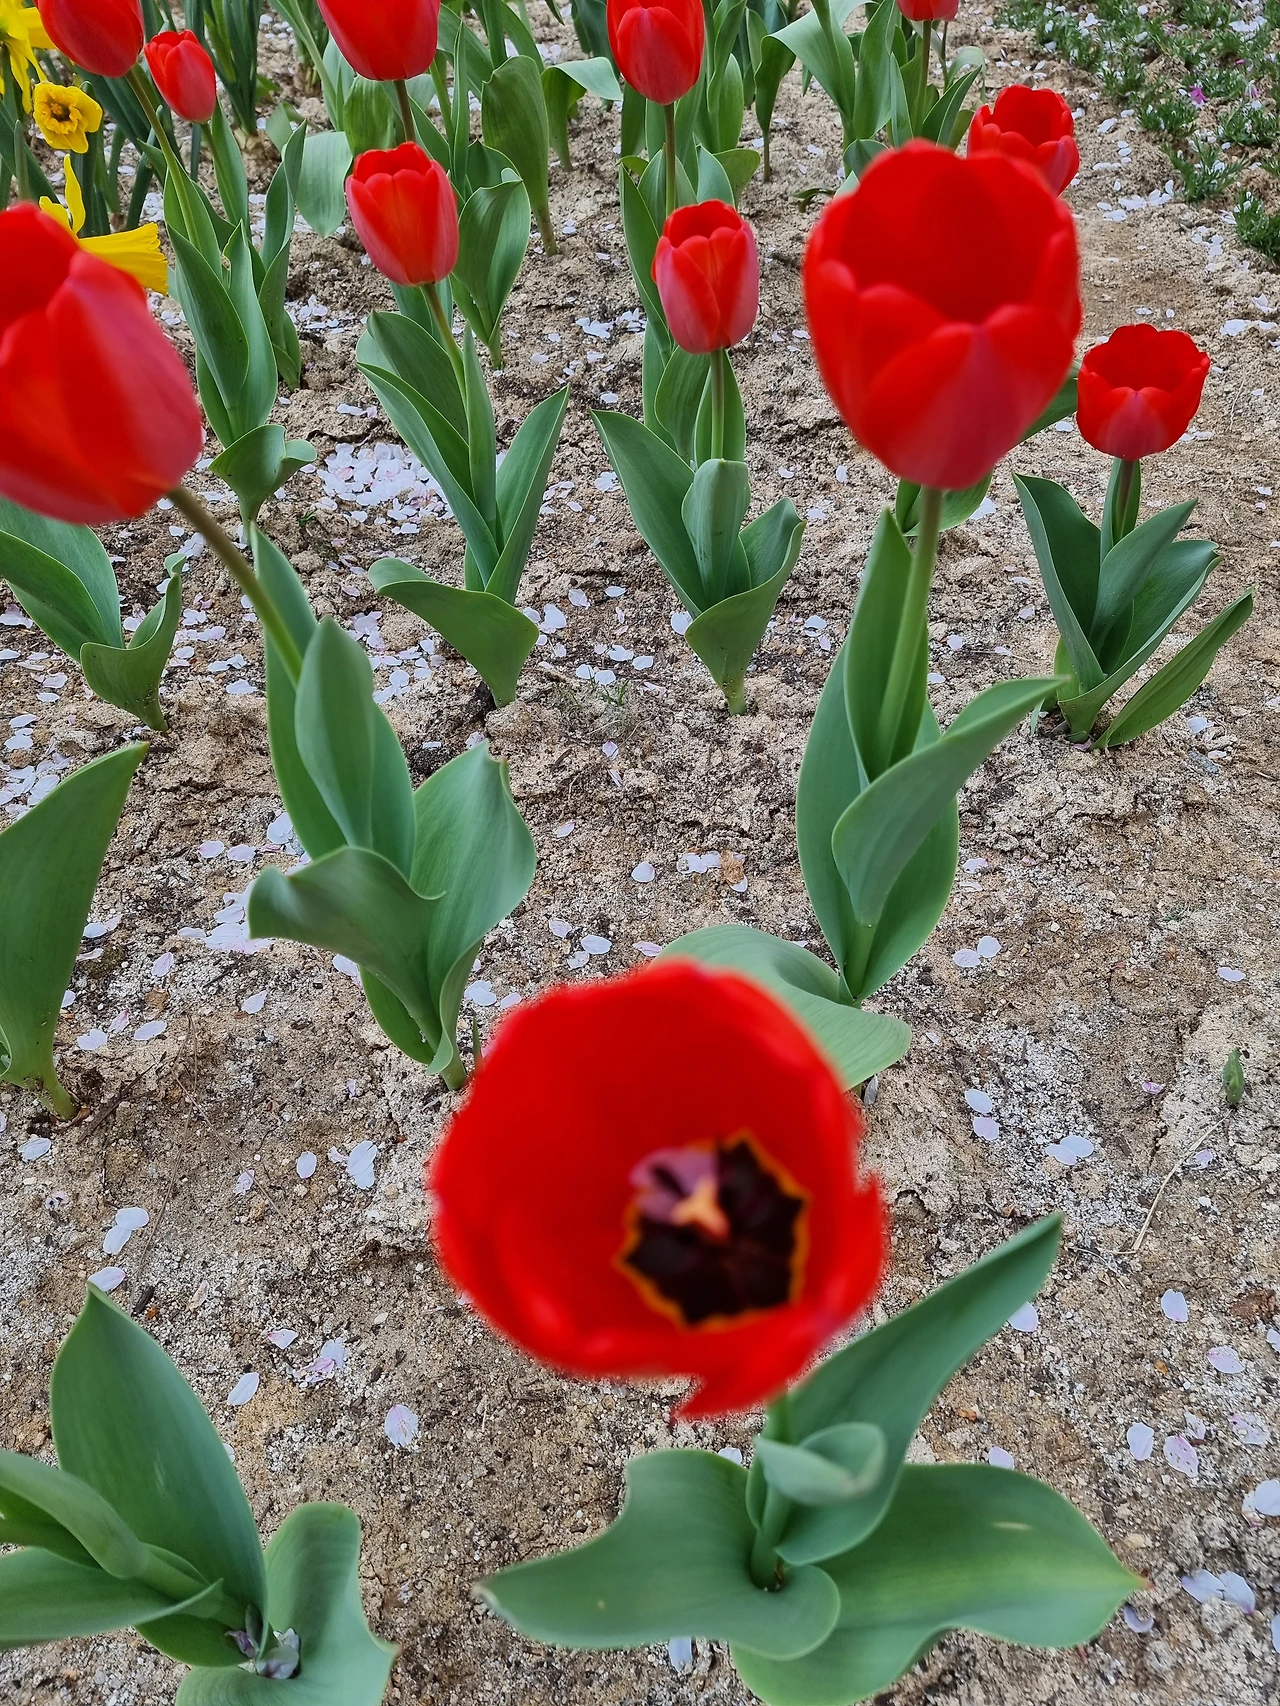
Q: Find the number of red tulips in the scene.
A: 12